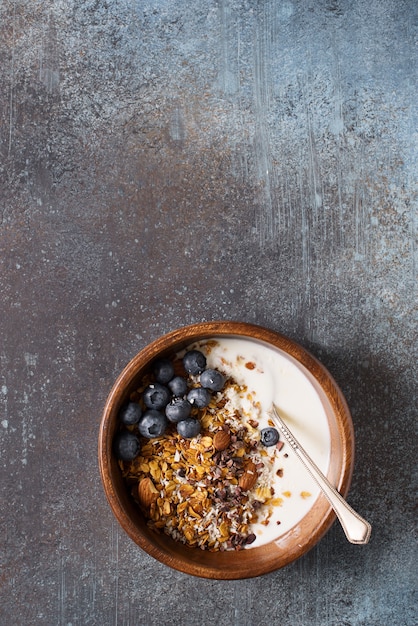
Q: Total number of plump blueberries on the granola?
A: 12